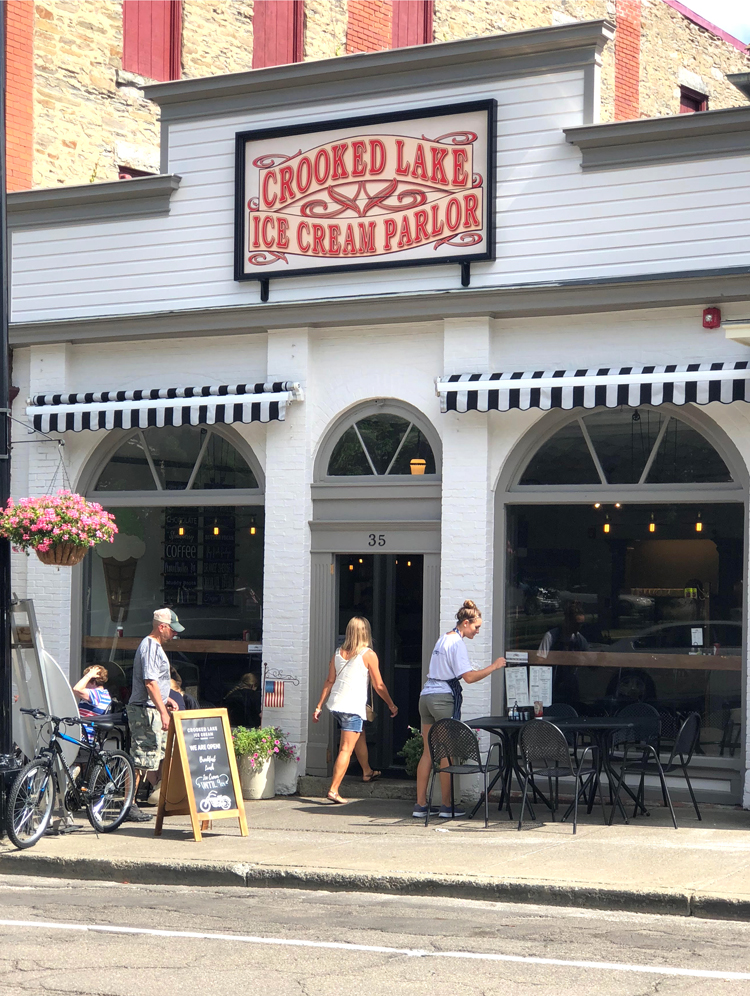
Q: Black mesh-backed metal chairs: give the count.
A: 5